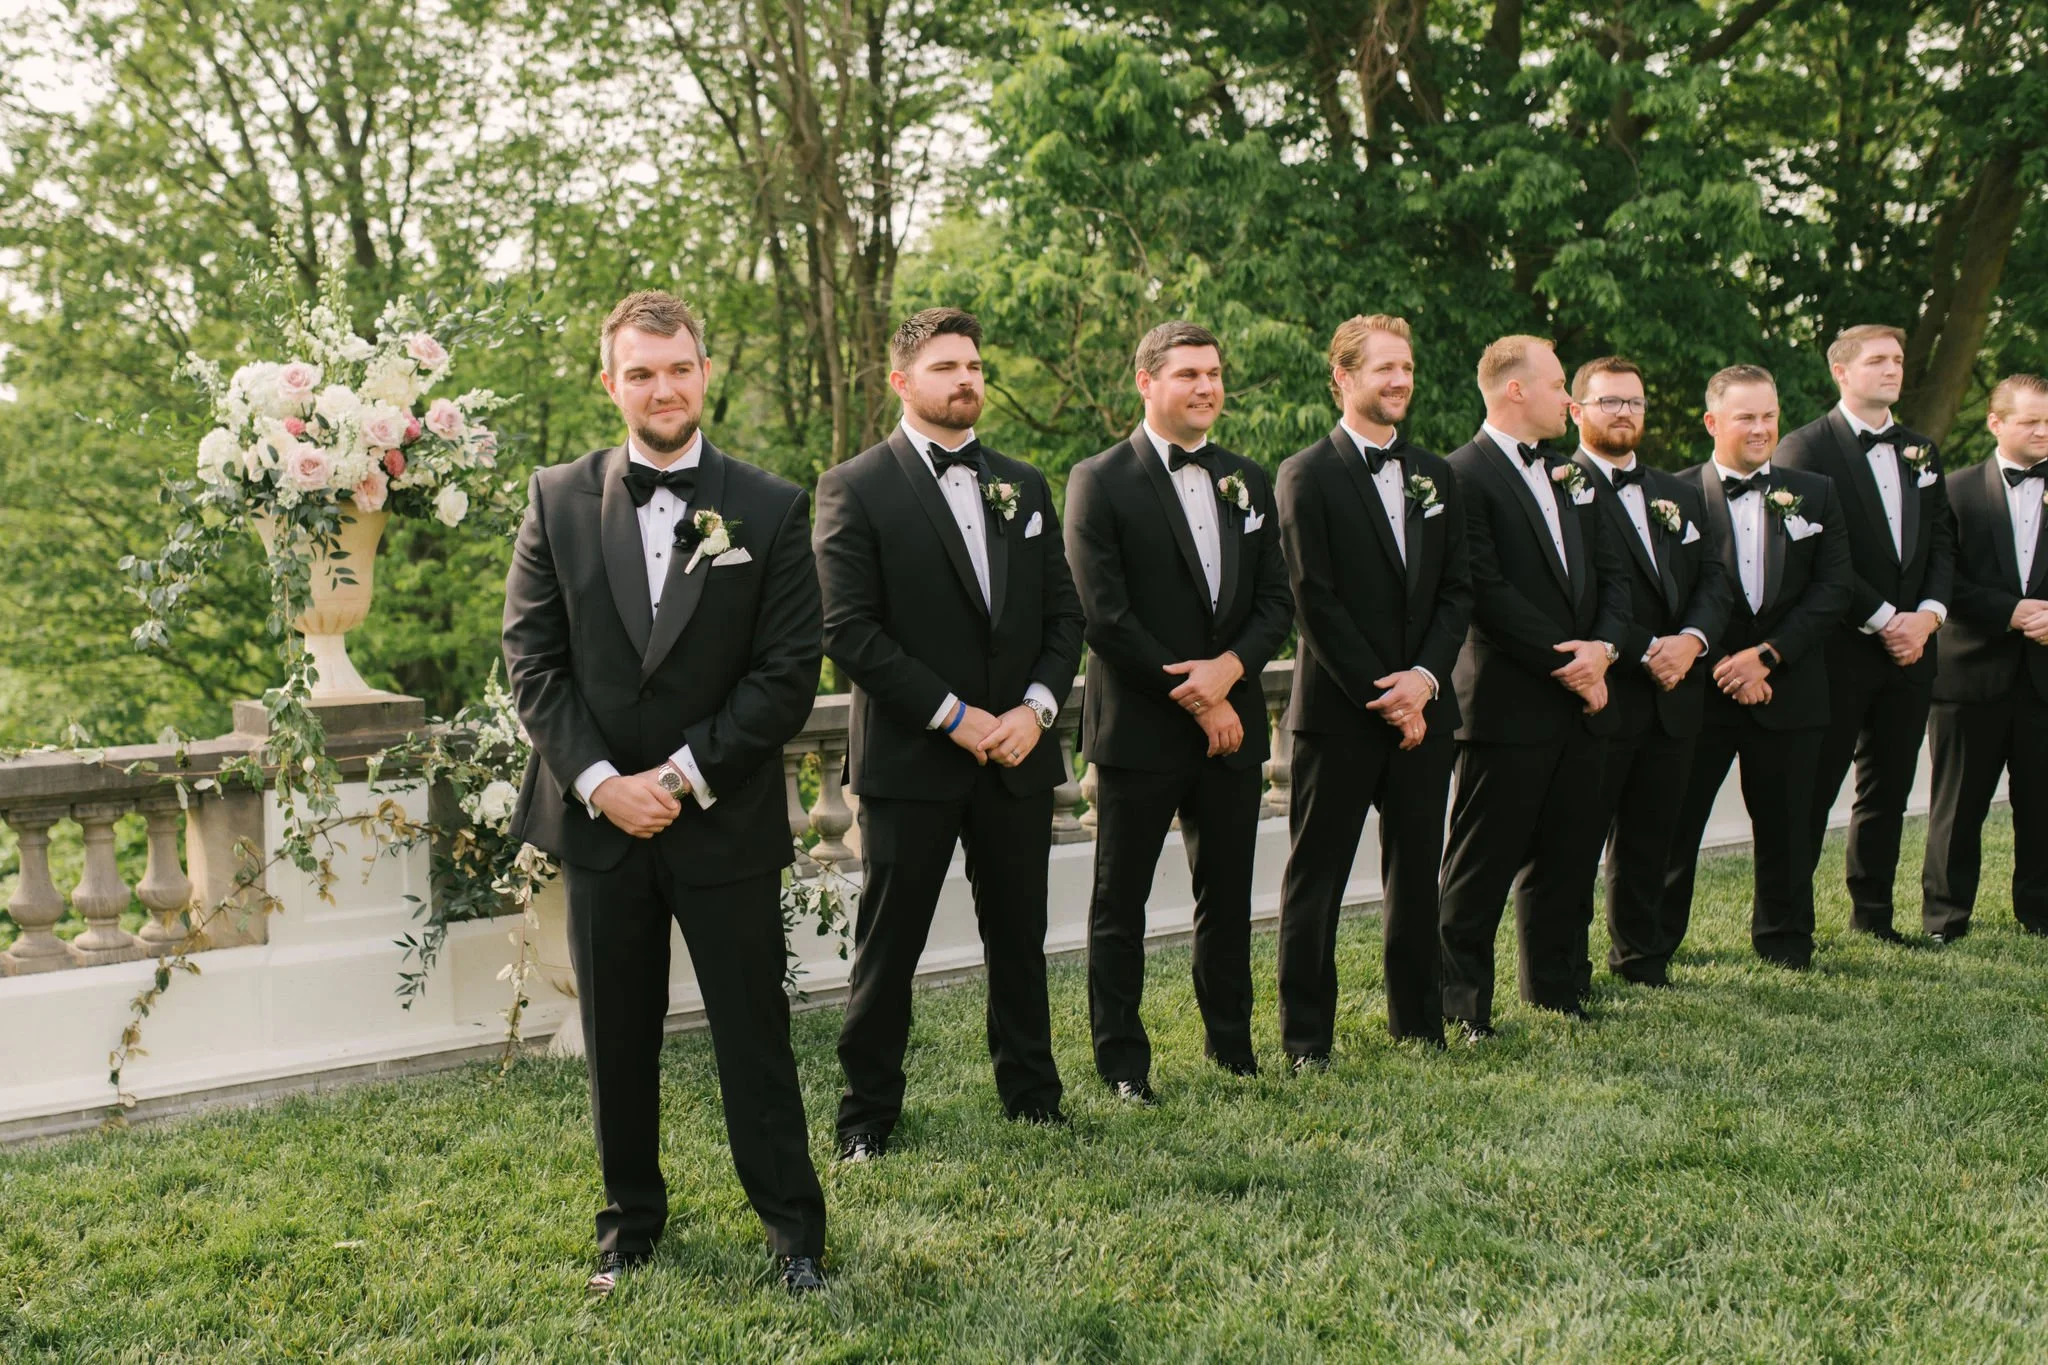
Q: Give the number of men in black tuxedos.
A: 9